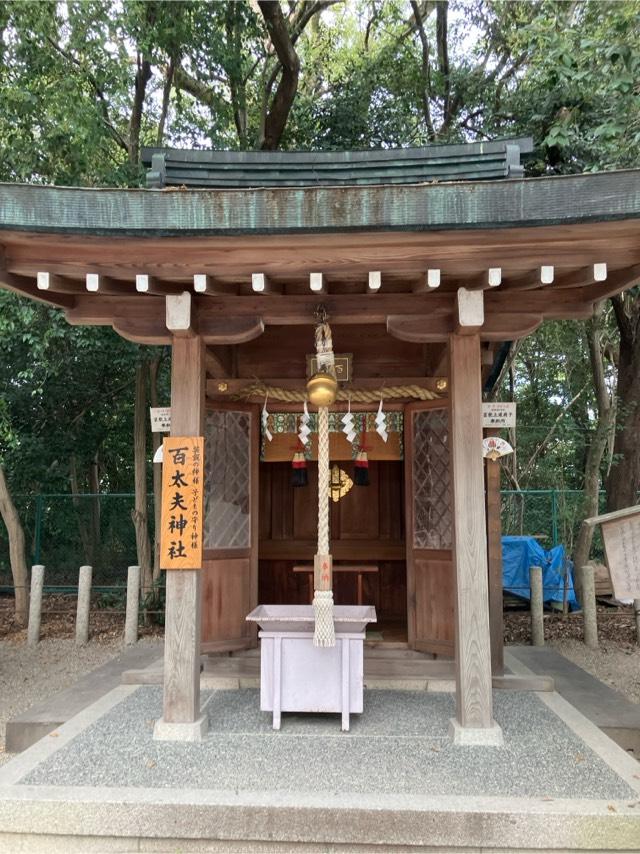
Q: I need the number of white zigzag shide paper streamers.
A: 4